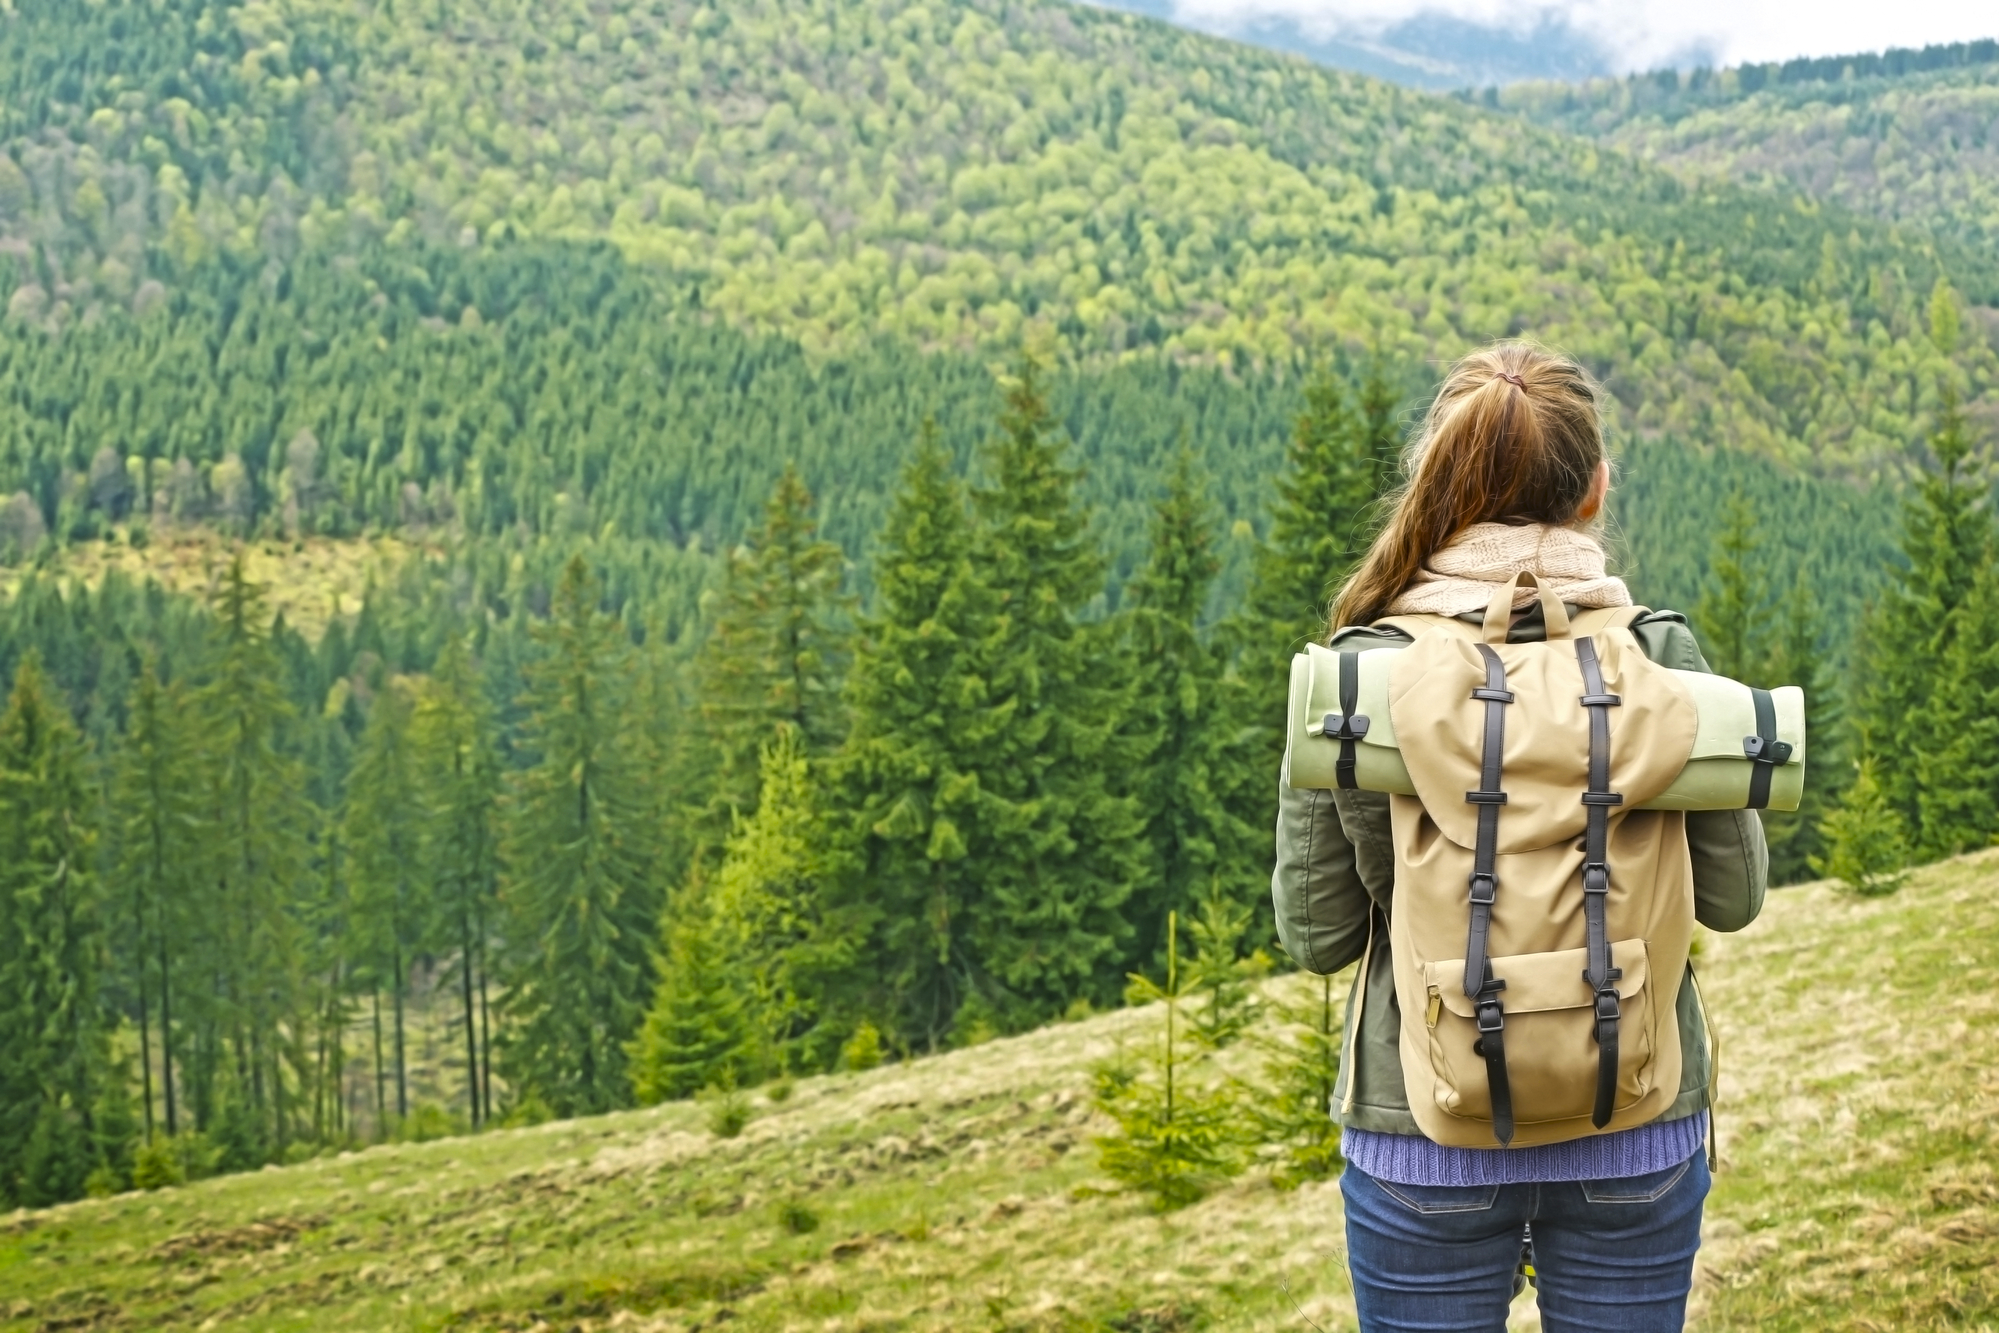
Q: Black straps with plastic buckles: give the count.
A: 2